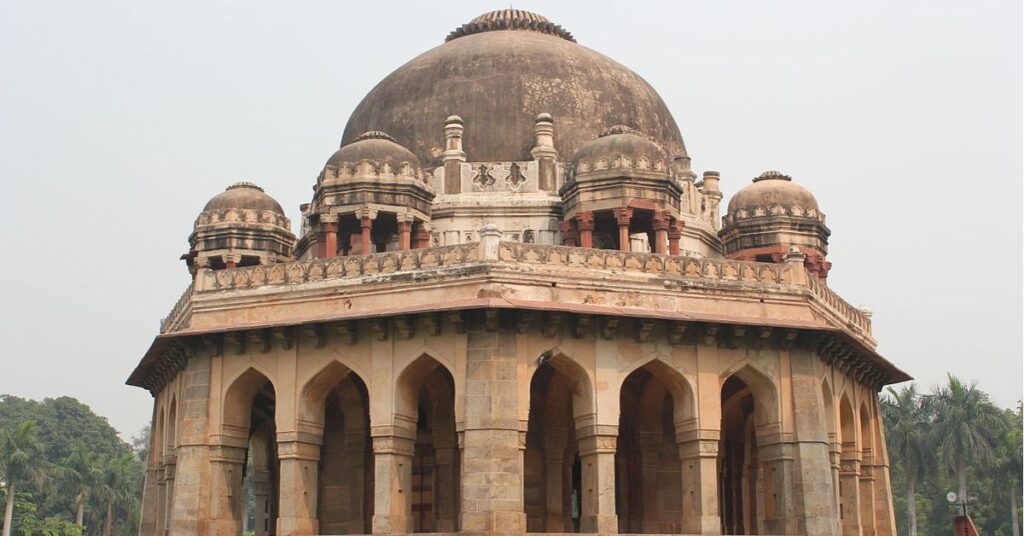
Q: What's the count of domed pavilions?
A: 4